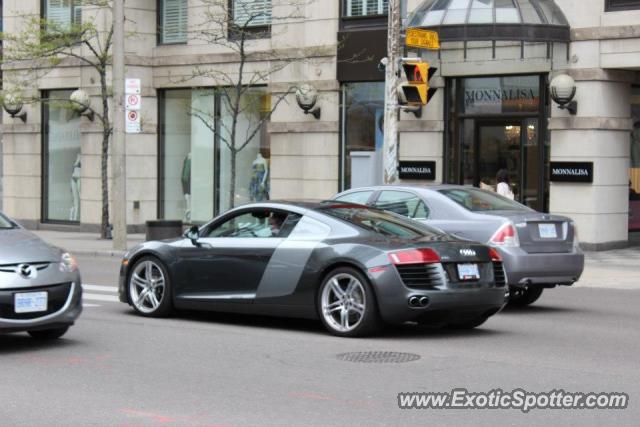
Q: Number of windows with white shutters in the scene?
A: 4